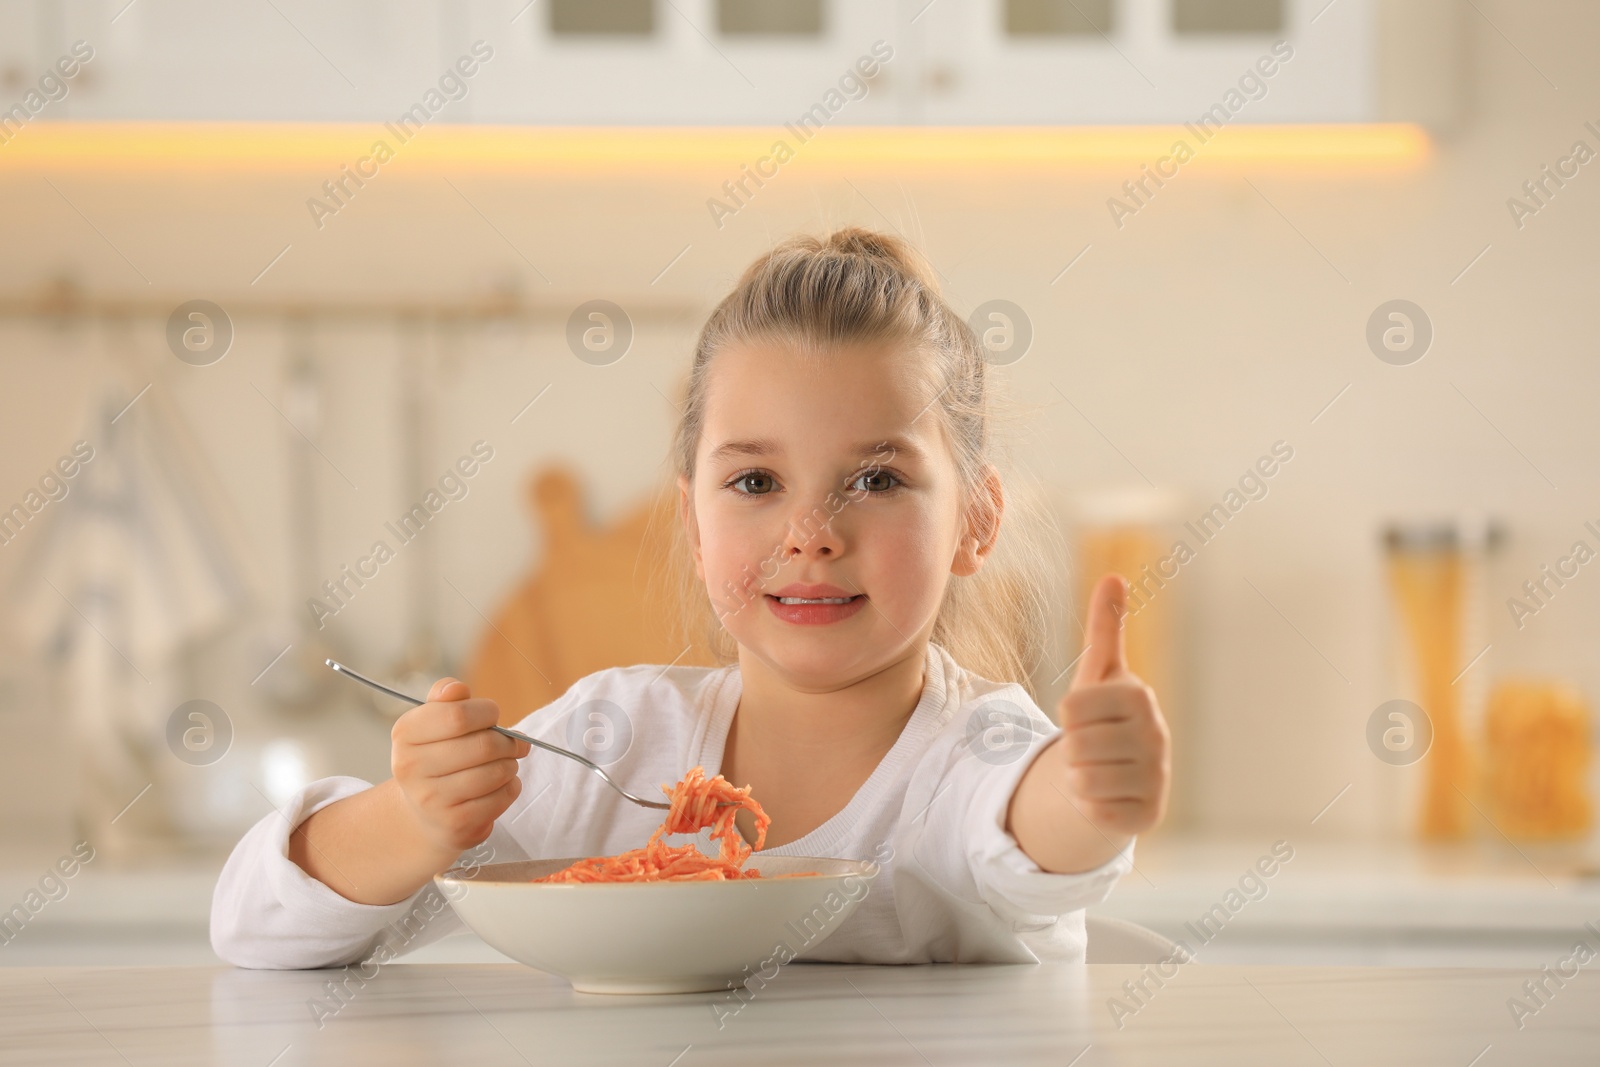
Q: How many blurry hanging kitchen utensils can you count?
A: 2